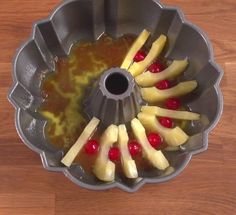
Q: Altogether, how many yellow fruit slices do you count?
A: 10